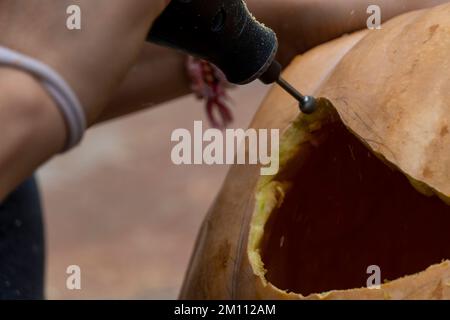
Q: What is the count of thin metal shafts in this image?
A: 1